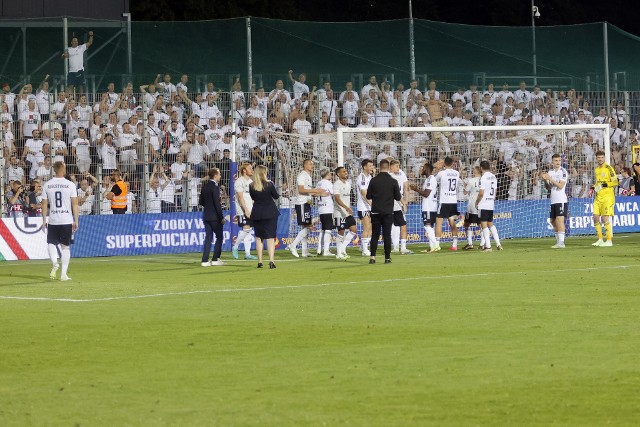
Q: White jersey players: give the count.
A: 12